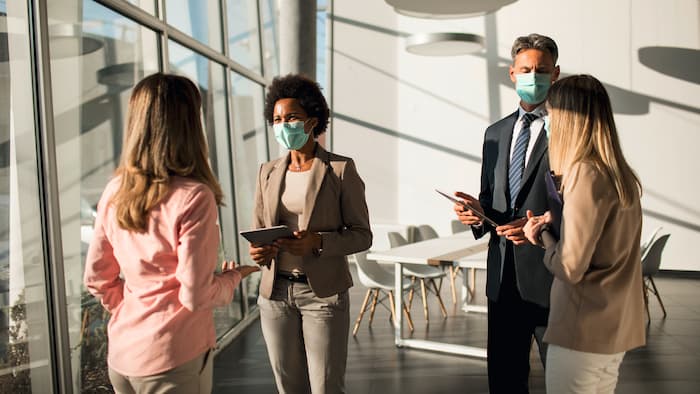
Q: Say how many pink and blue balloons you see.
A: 0